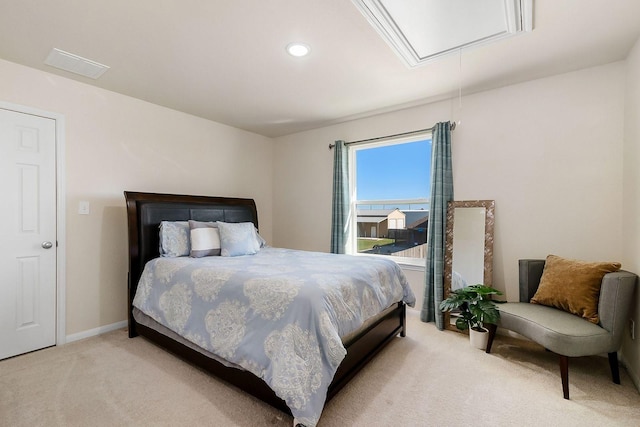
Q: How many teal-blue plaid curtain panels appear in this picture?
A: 2